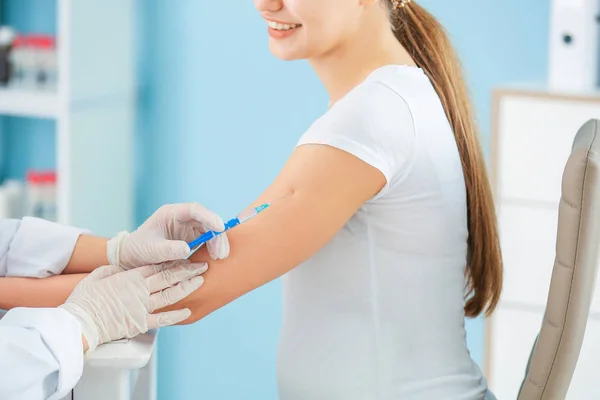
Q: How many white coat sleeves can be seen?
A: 2